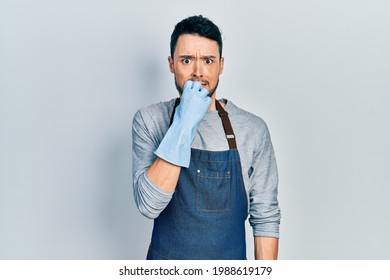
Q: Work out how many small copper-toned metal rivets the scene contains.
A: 2